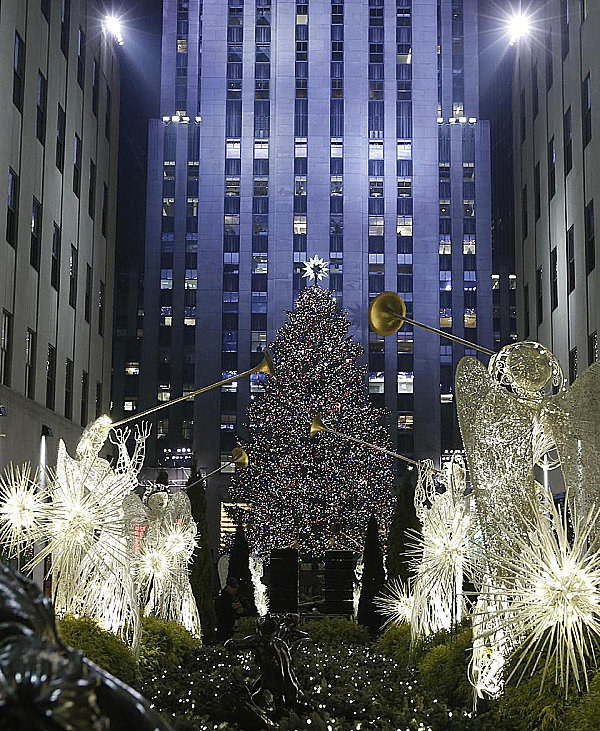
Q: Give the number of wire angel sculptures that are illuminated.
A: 4